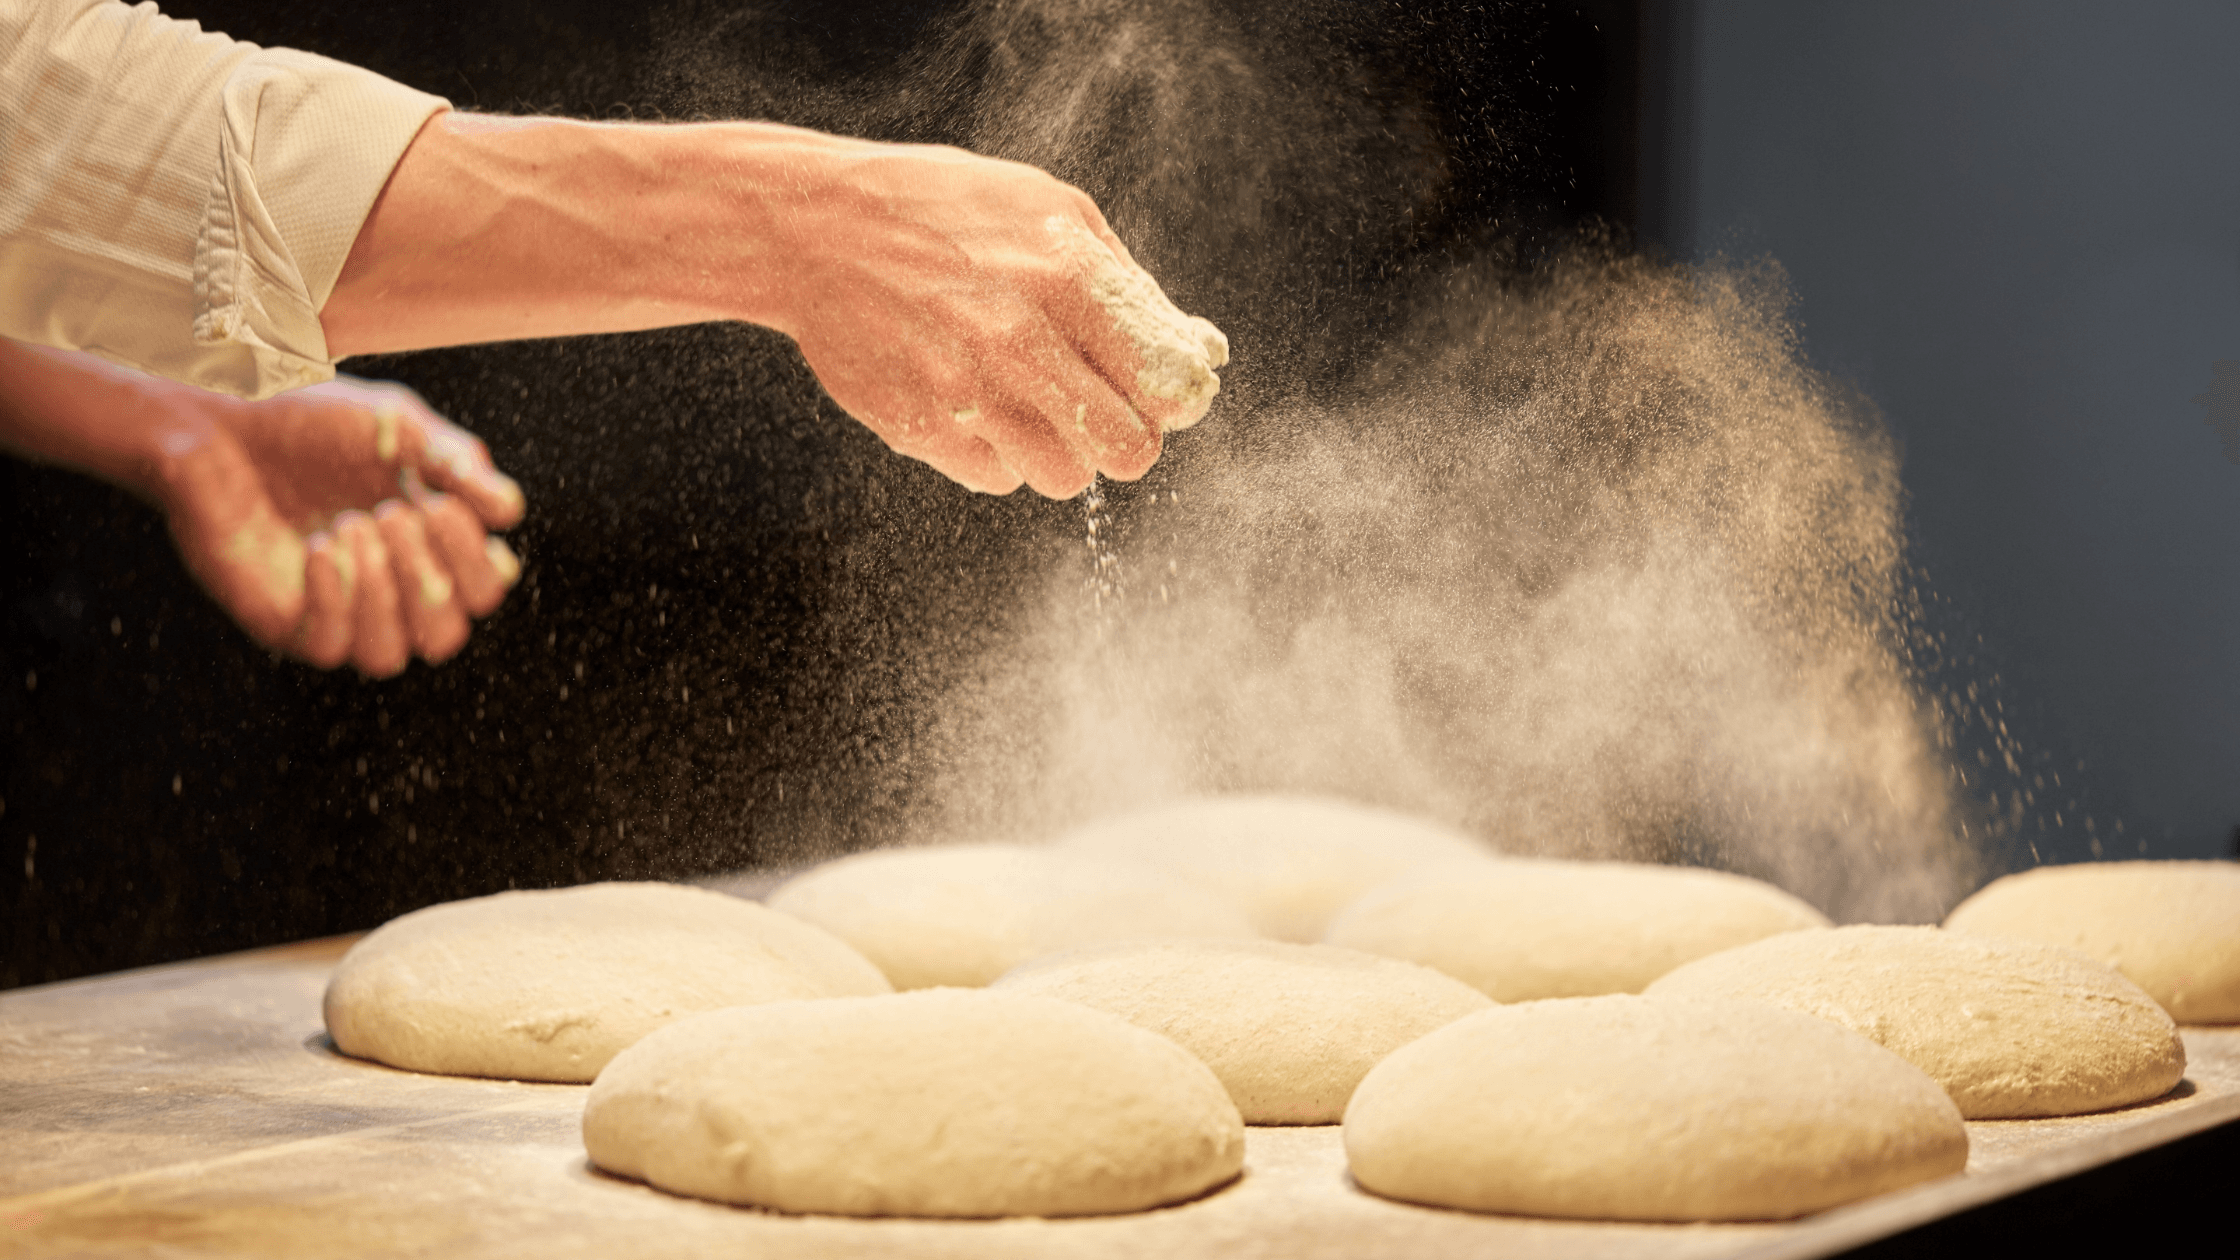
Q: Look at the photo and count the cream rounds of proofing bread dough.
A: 9